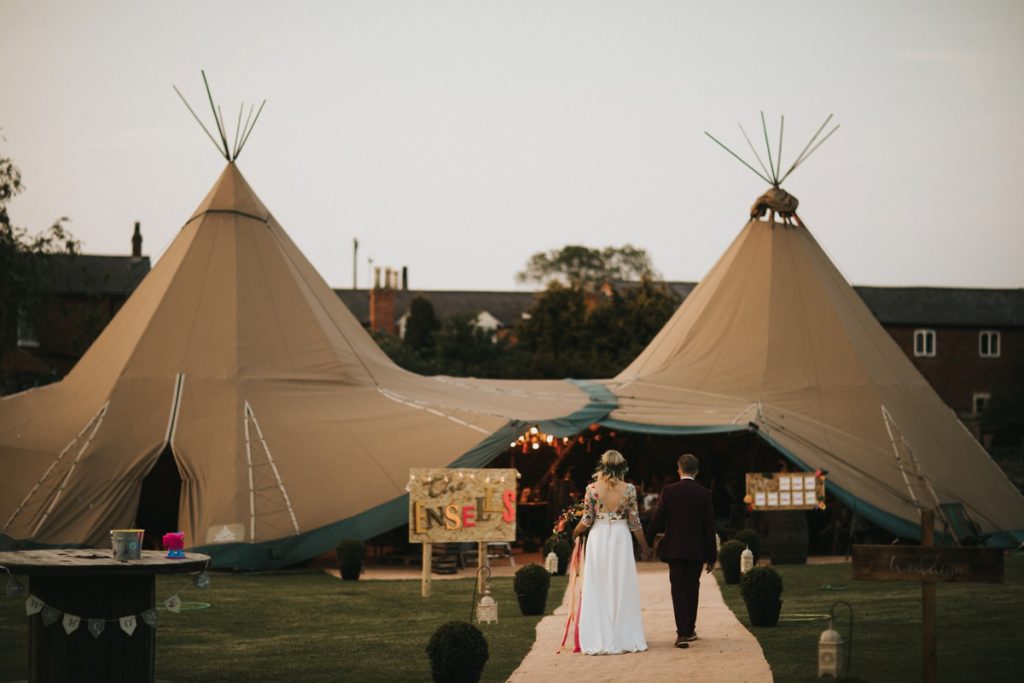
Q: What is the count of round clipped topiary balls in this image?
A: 7